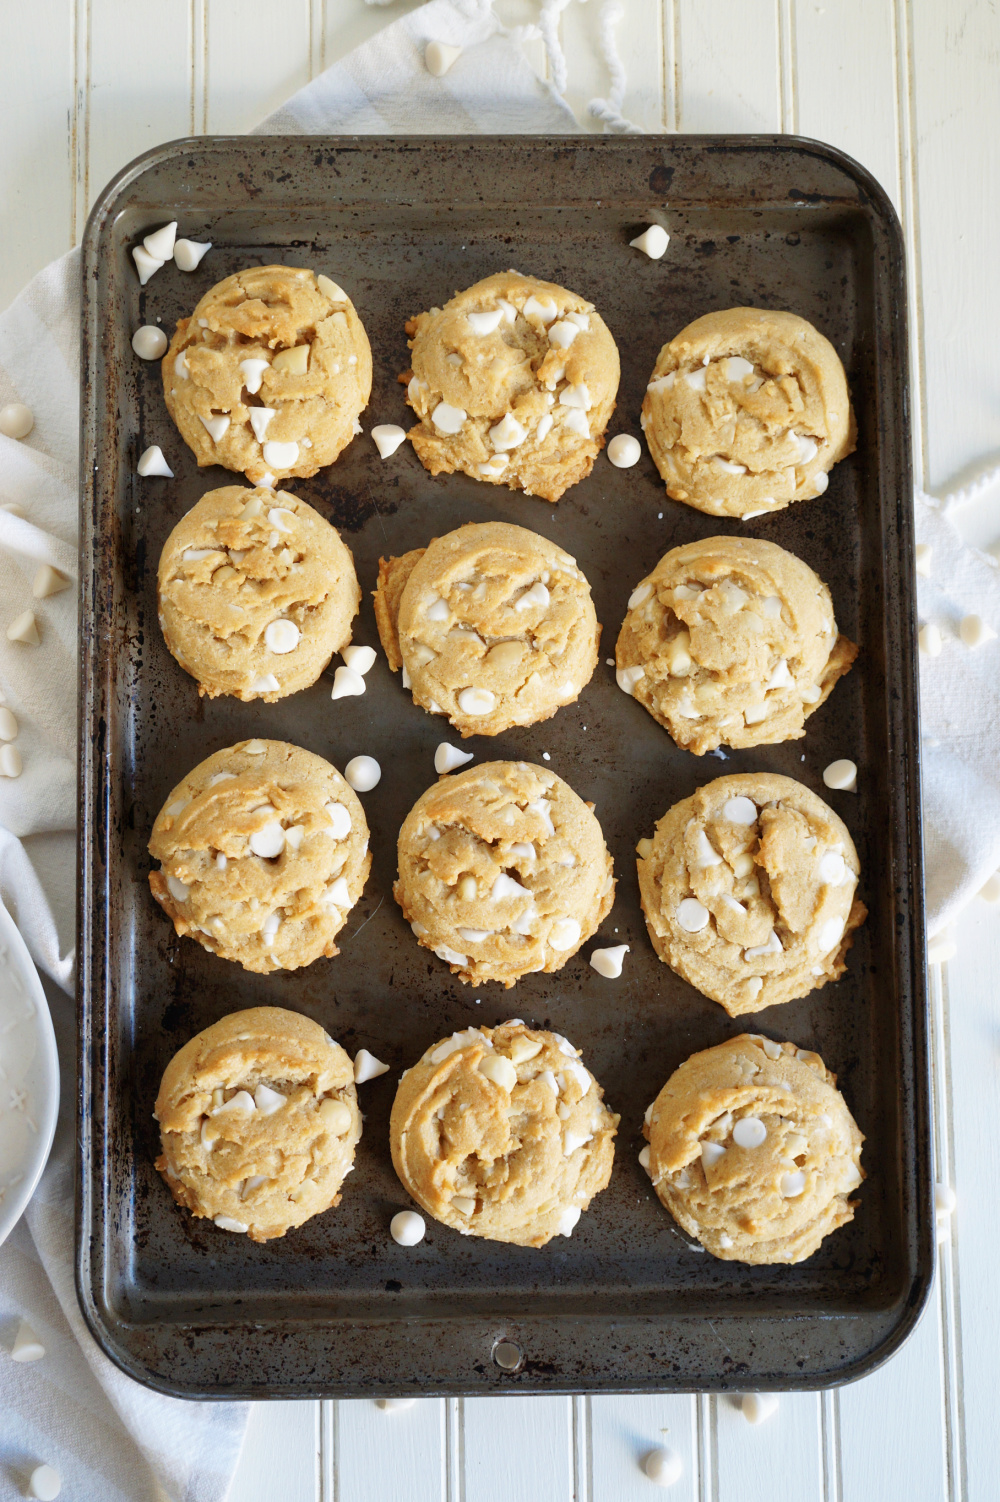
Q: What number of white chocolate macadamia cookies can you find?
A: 12